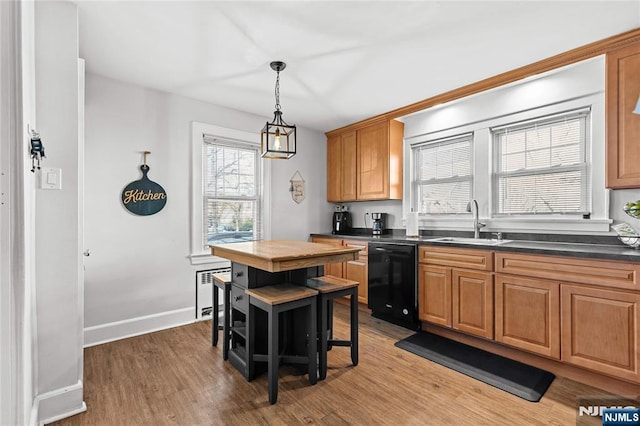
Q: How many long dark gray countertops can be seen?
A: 1